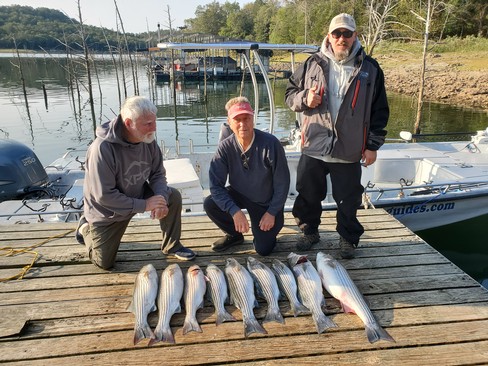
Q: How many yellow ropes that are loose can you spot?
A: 1